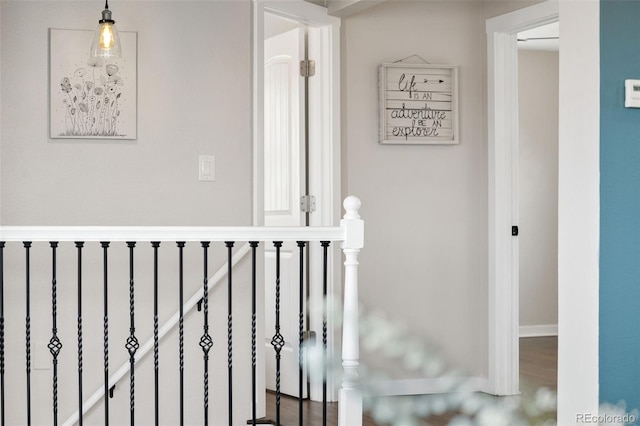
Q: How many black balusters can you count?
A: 14